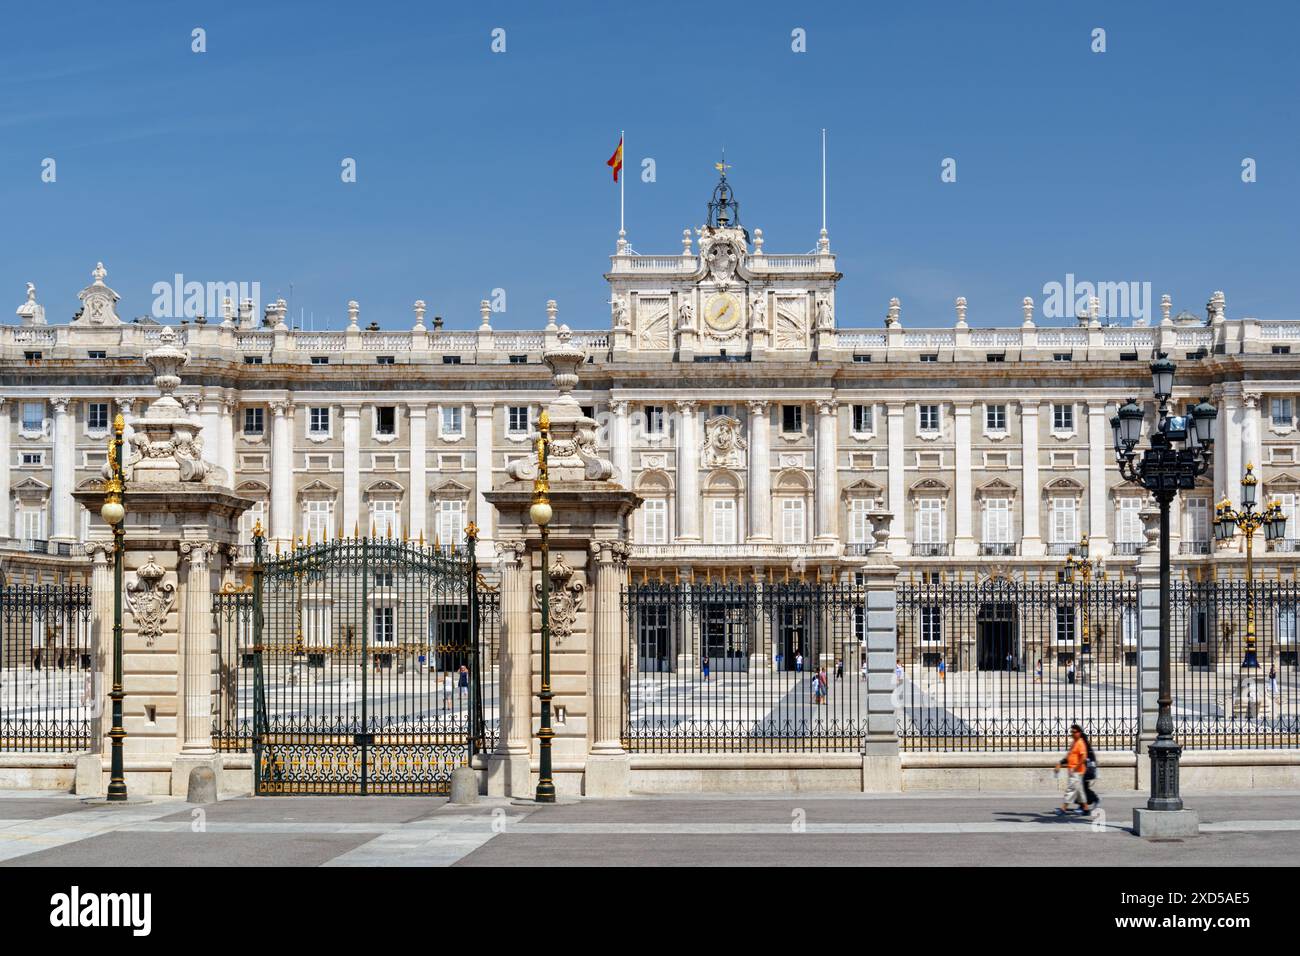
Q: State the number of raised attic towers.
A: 1